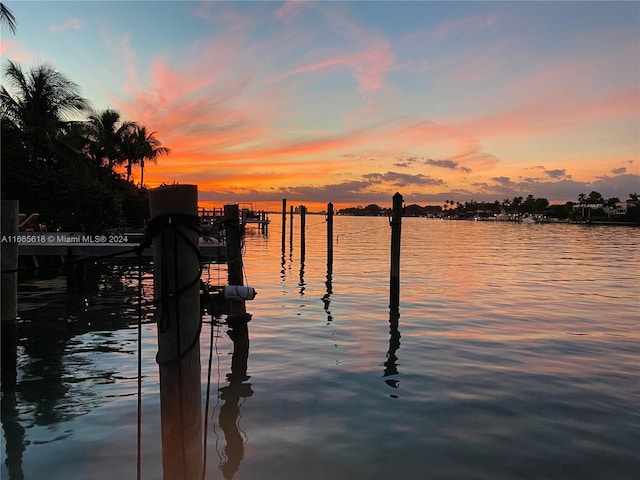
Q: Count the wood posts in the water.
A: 8